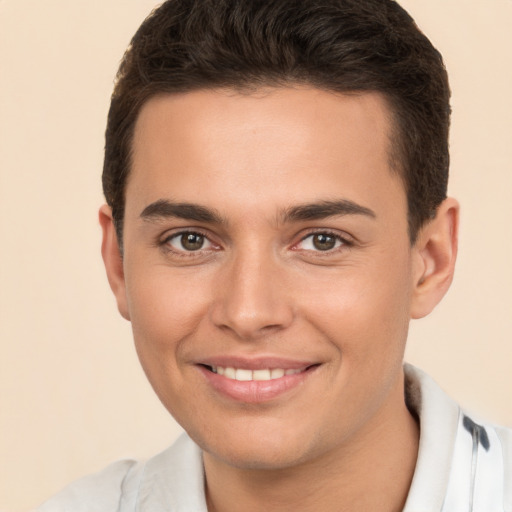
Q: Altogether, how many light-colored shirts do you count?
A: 1